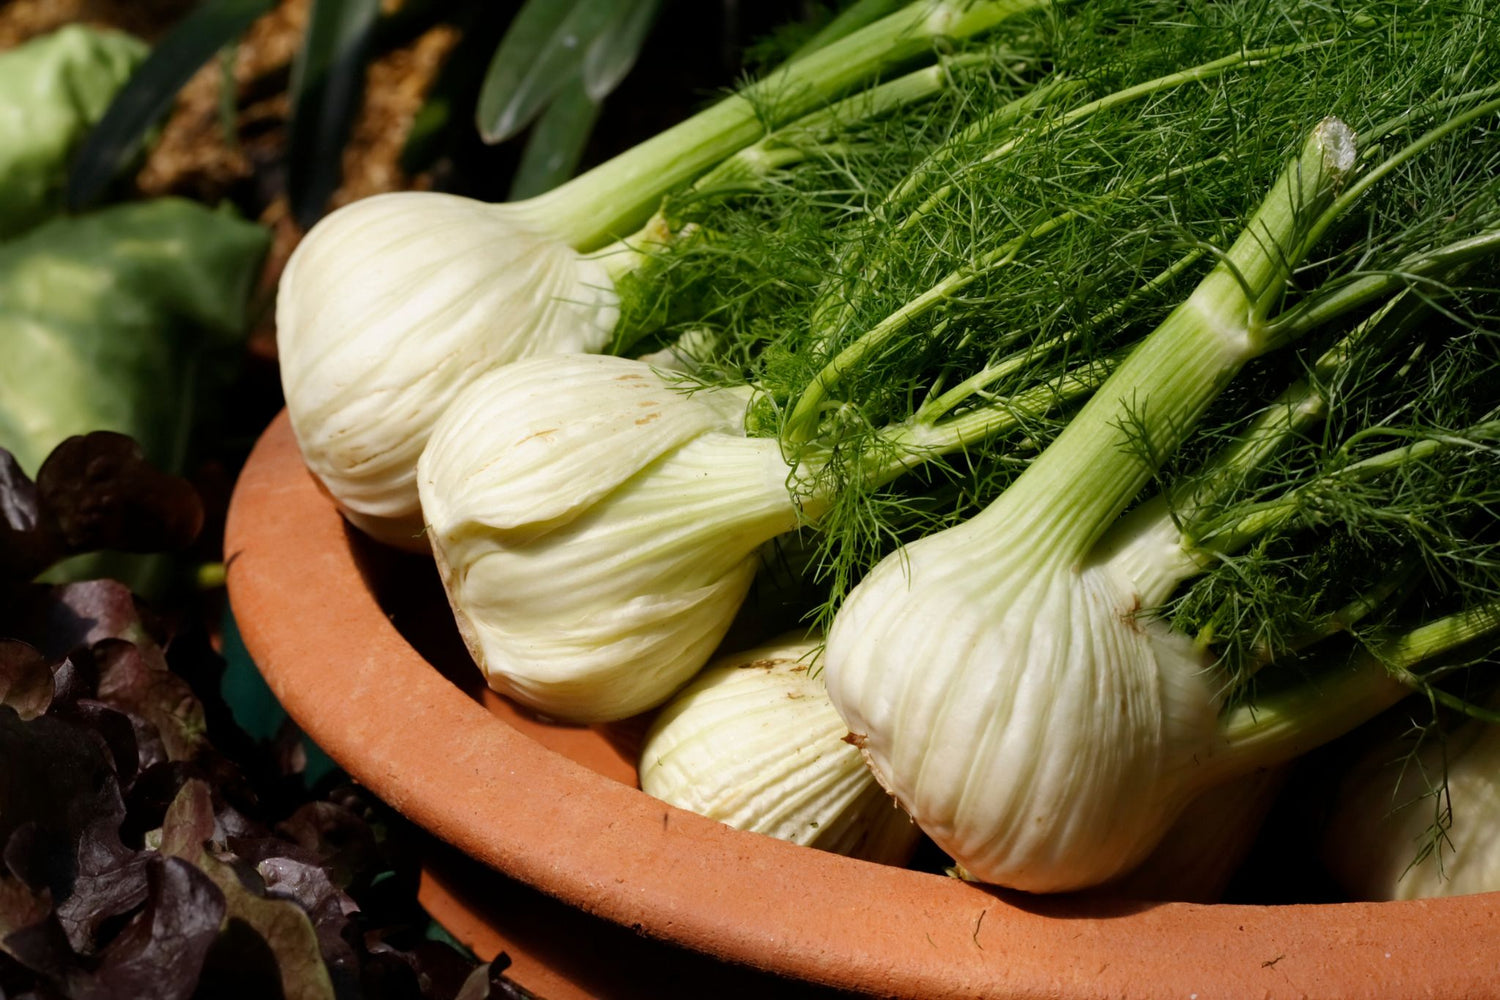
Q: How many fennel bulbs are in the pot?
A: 5